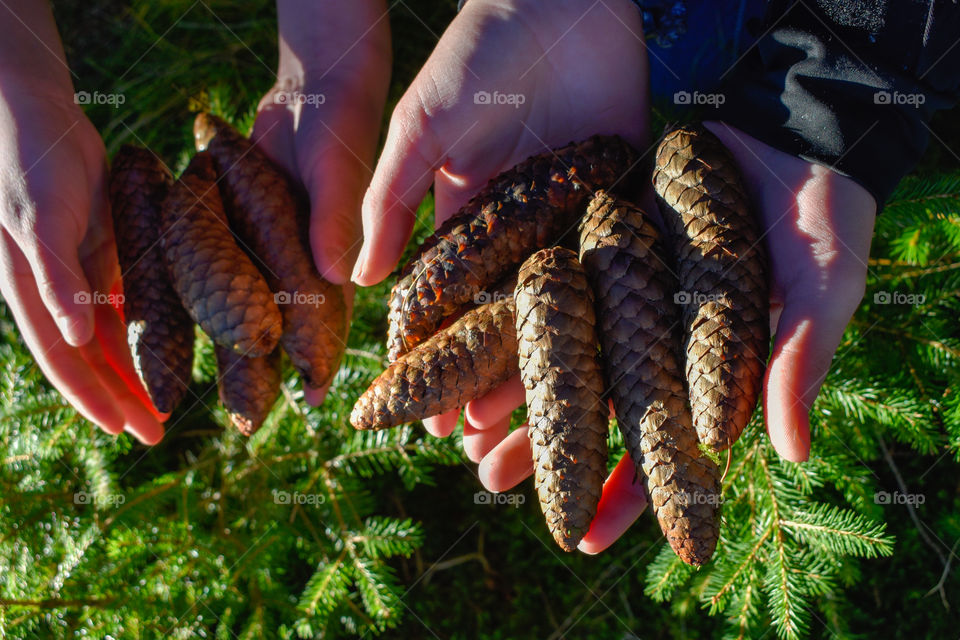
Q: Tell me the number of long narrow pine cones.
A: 9